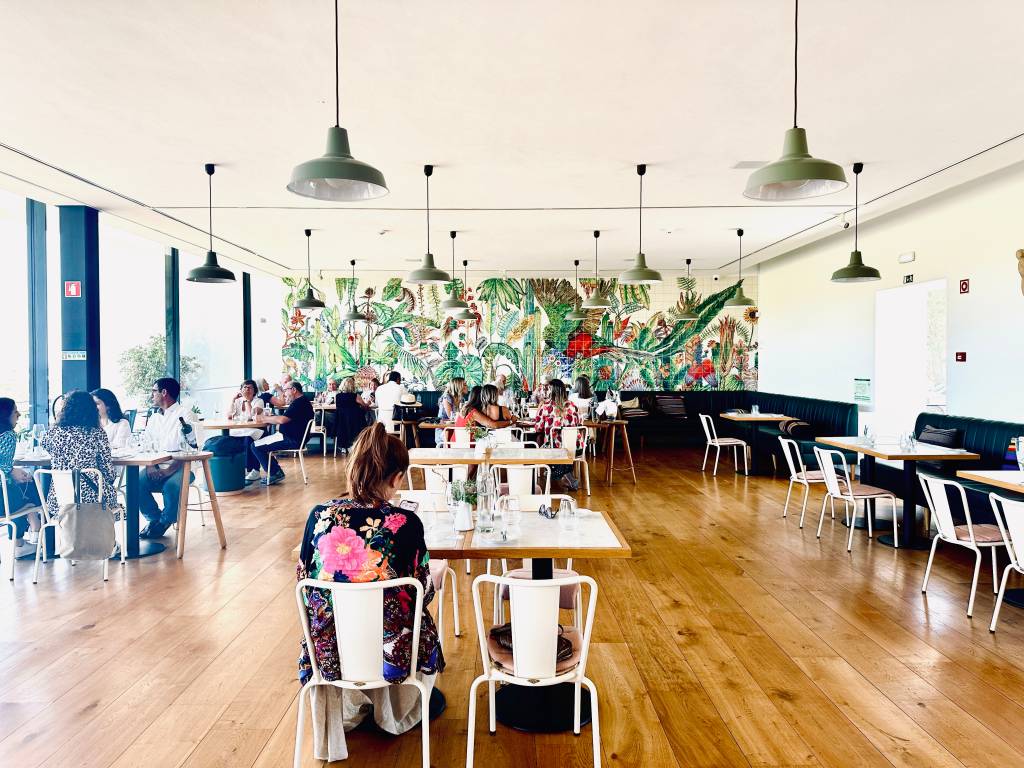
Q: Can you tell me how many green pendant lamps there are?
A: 14